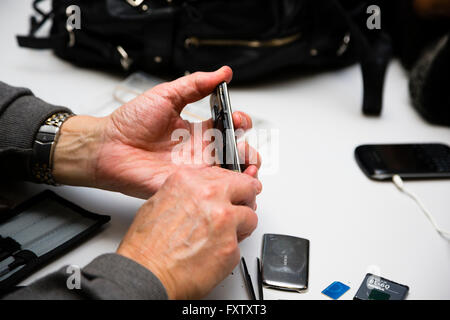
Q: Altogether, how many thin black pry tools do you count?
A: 2